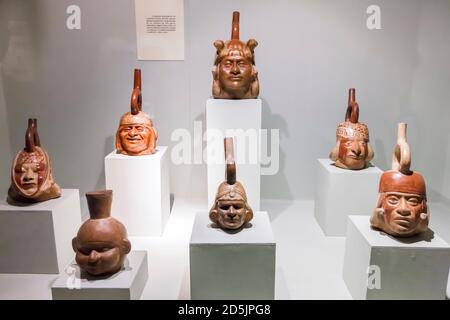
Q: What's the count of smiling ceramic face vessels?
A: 1